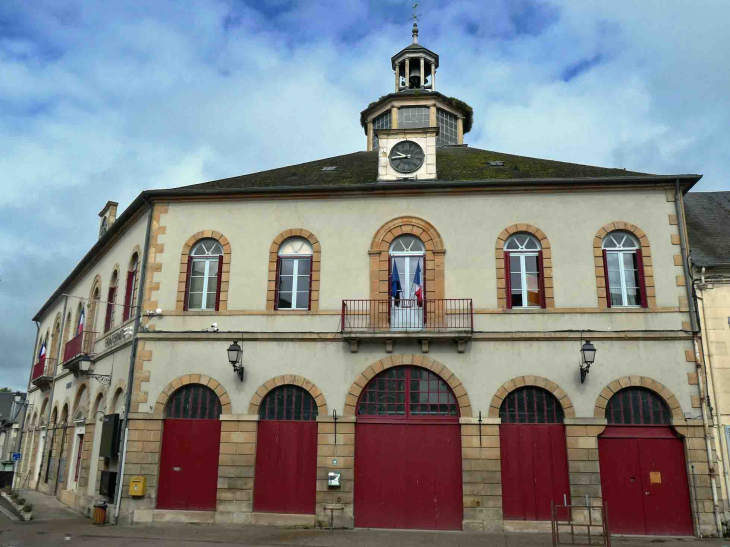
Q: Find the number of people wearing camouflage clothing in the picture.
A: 0